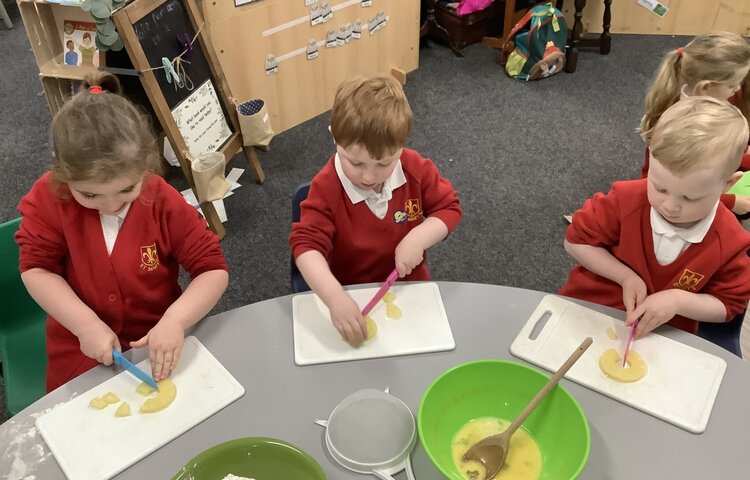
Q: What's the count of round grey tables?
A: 1